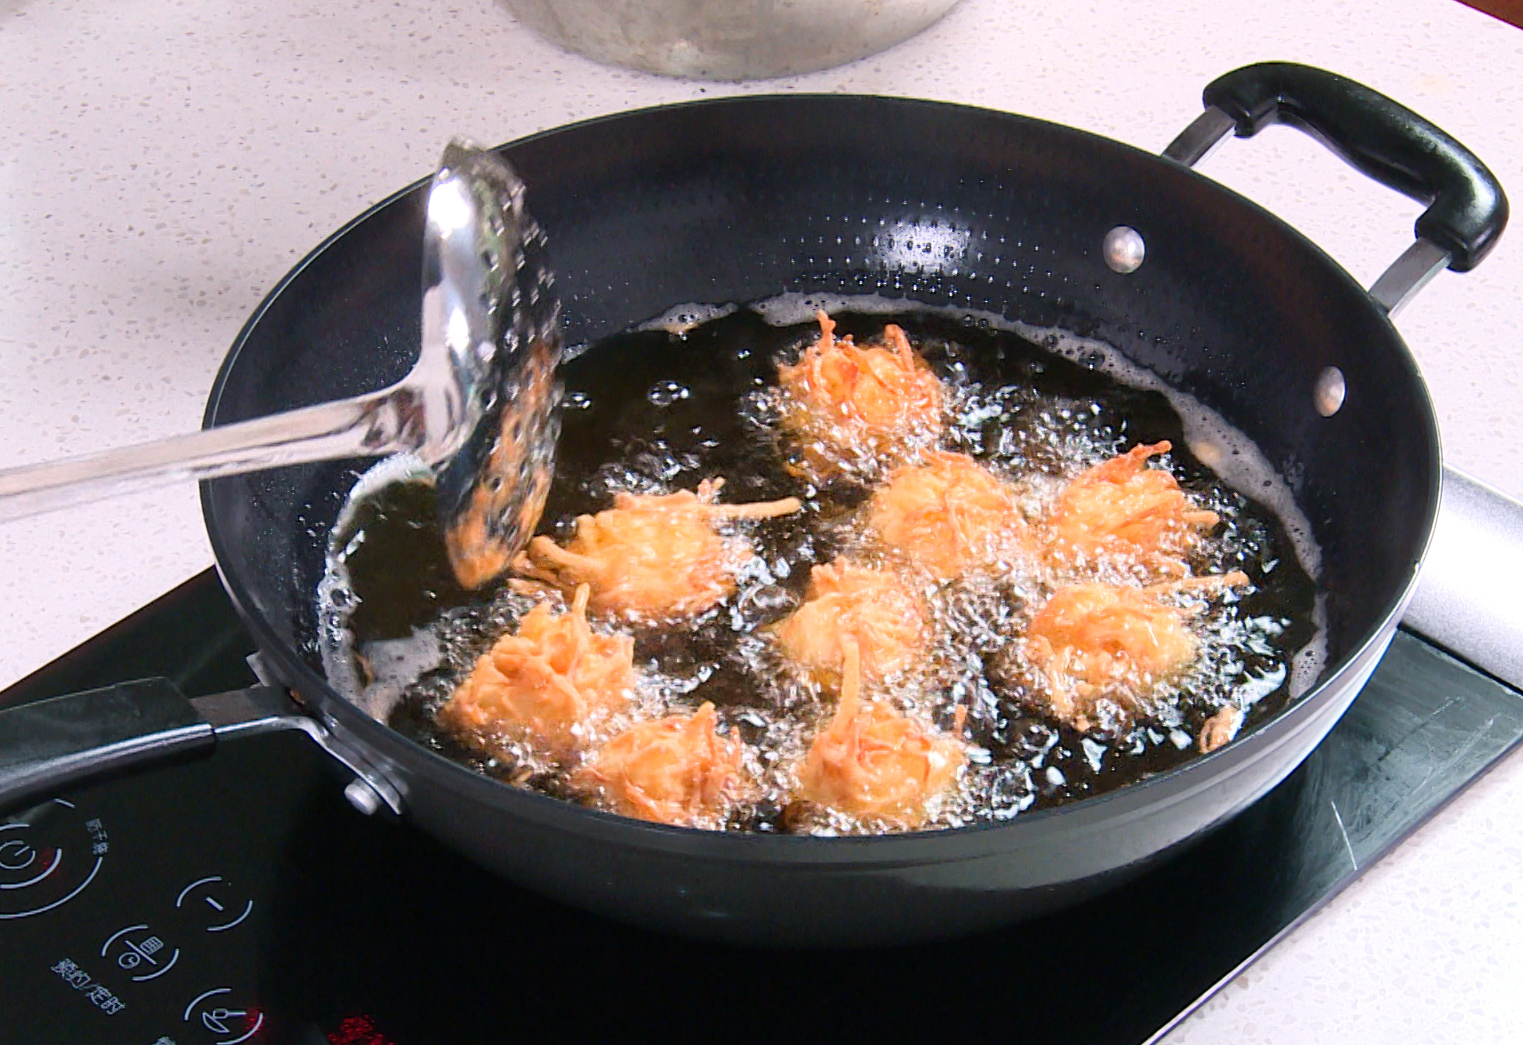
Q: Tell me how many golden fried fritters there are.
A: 9